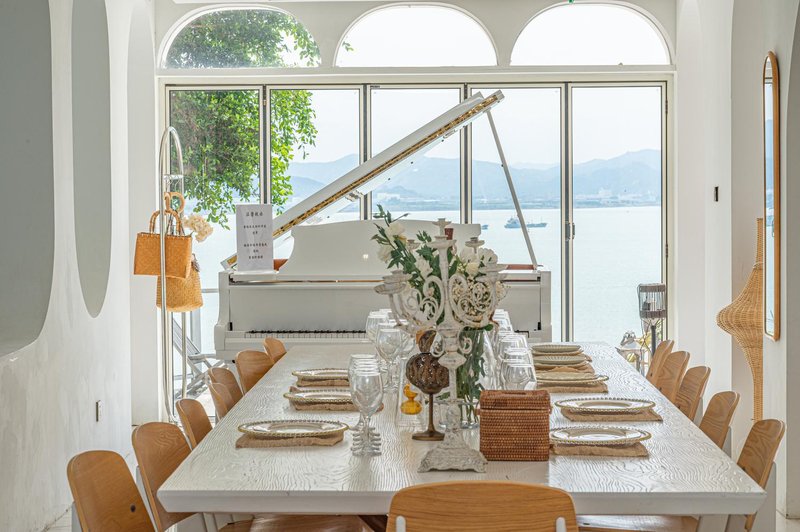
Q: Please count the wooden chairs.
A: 13